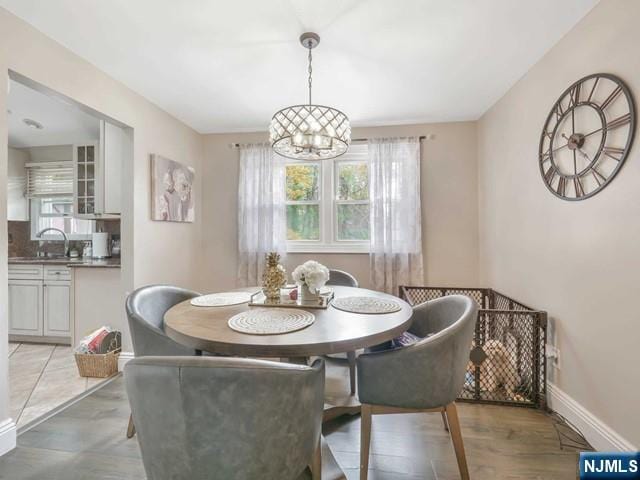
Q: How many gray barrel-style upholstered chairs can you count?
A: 4